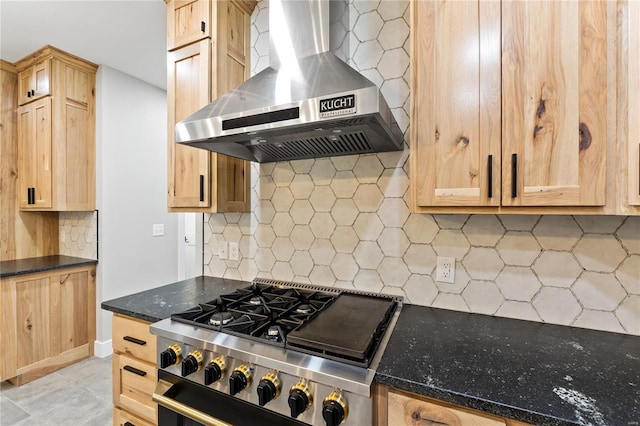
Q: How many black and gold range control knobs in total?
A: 7